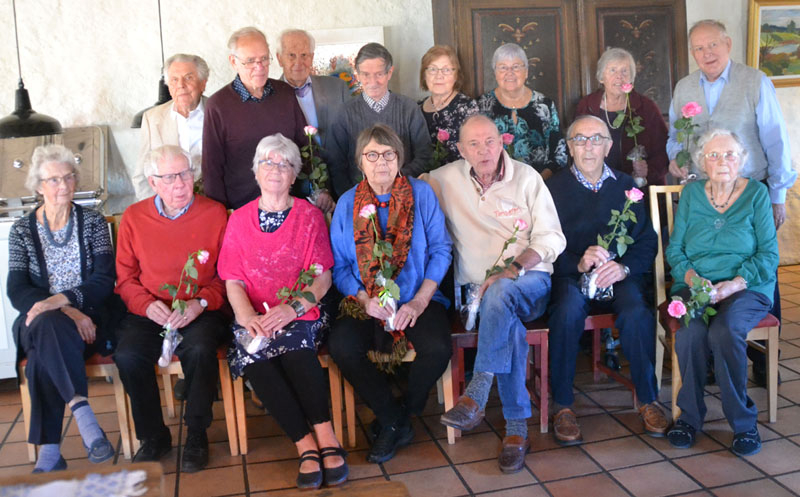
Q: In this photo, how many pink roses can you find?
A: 11